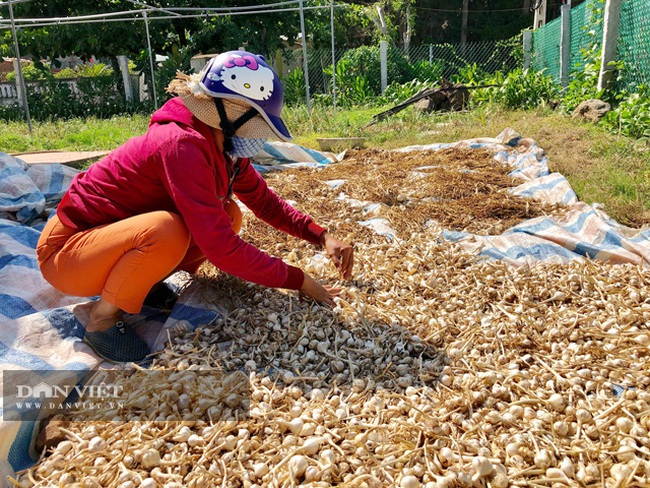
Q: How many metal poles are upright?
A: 4